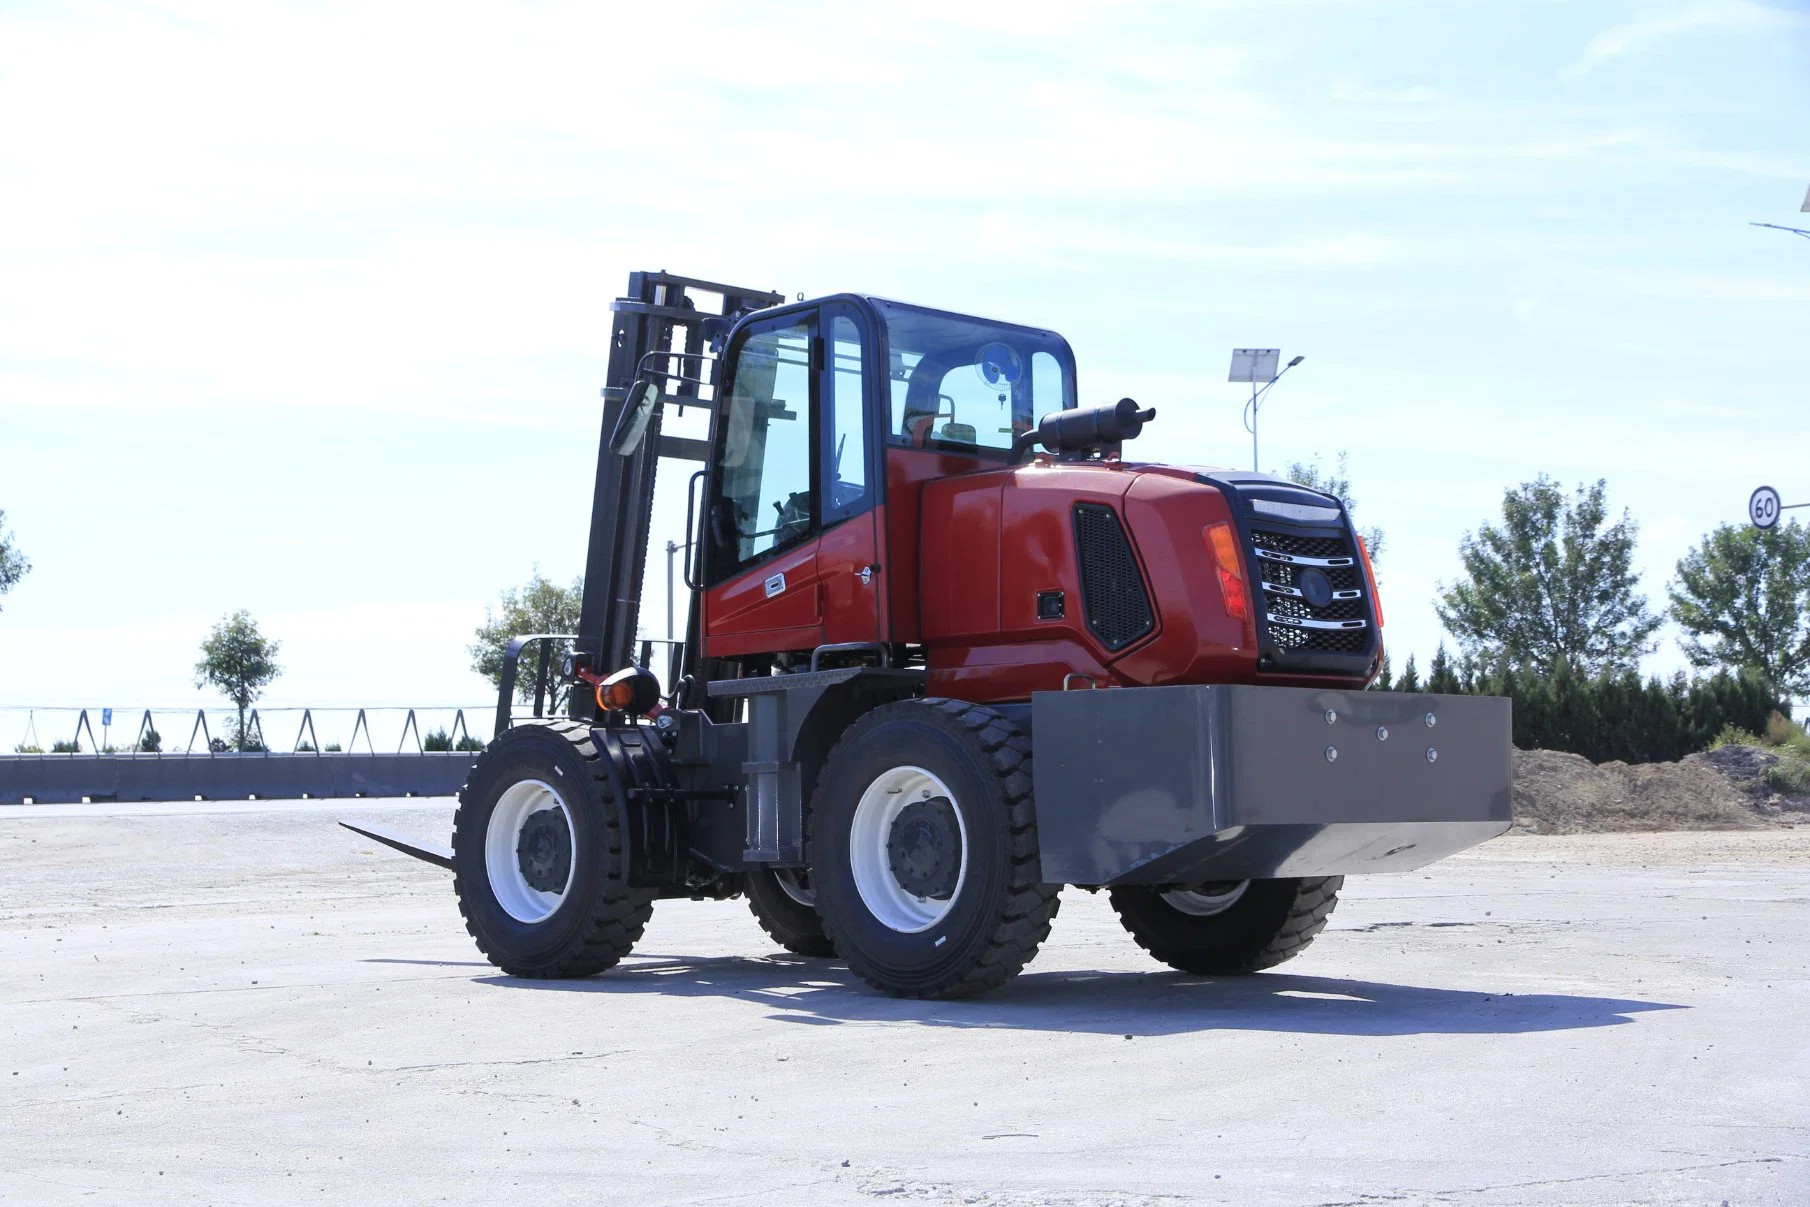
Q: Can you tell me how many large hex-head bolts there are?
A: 5